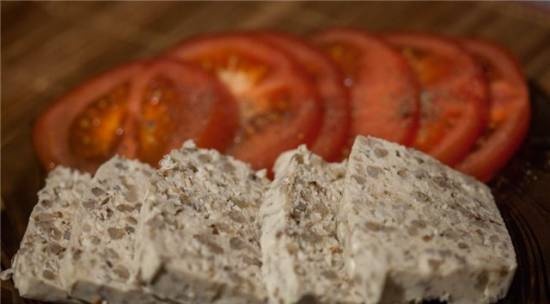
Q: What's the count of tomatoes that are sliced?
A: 6